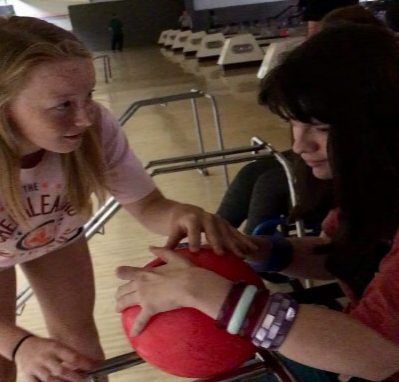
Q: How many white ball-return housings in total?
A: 7